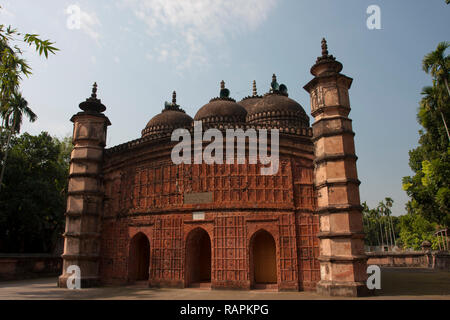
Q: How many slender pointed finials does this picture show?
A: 6